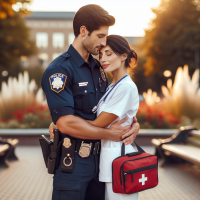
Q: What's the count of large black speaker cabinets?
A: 0